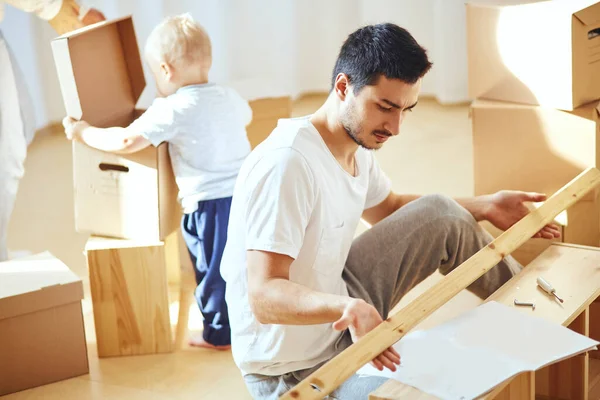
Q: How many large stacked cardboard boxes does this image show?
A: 2